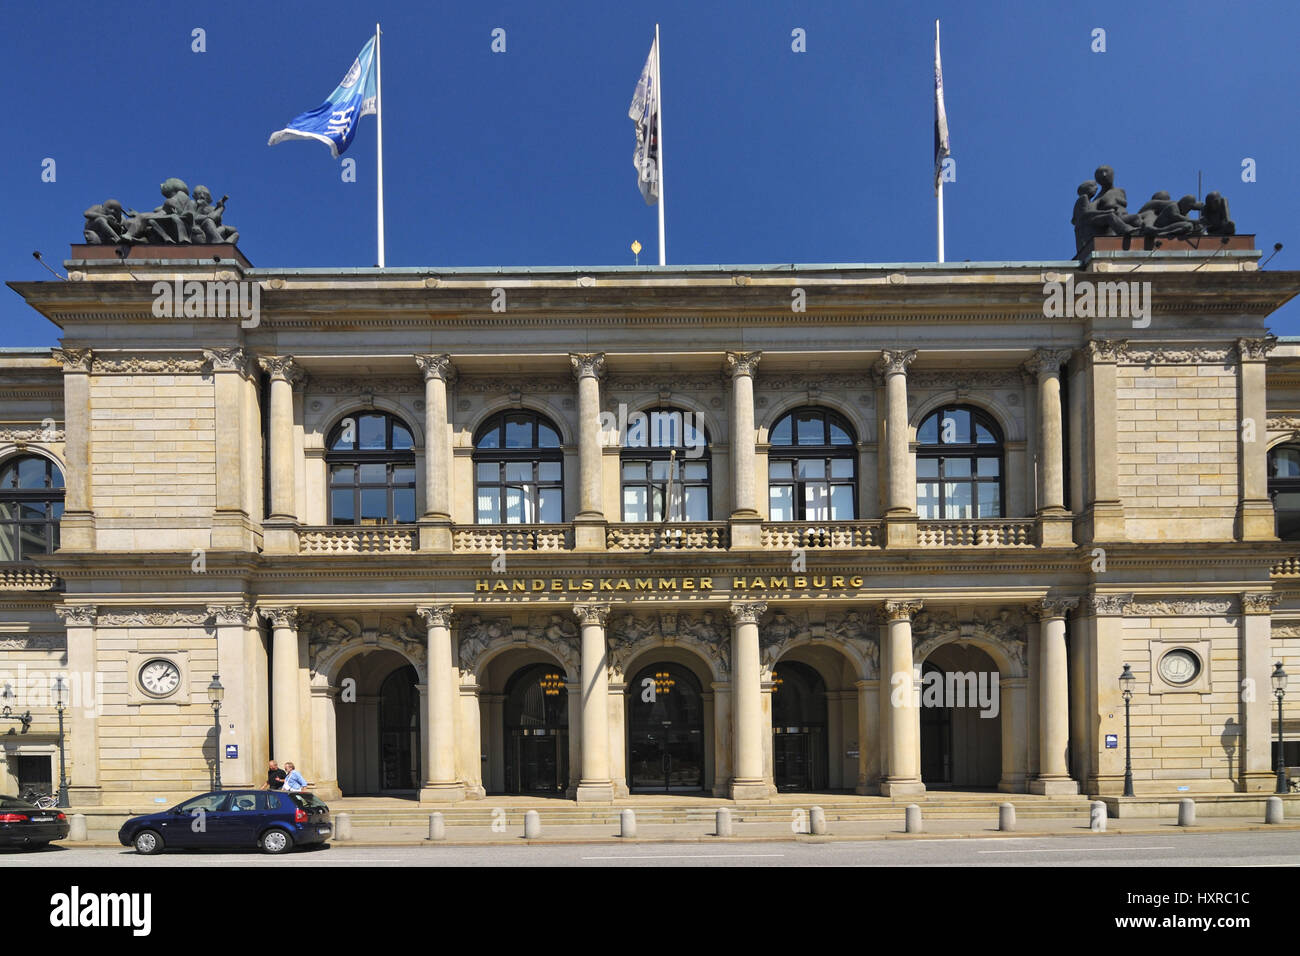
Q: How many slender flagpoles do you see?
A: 3